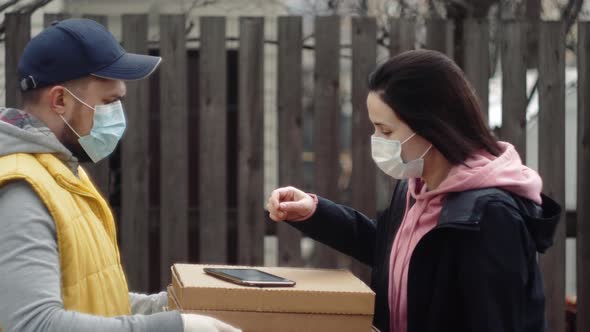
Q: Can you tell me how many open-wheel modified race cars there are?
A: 0